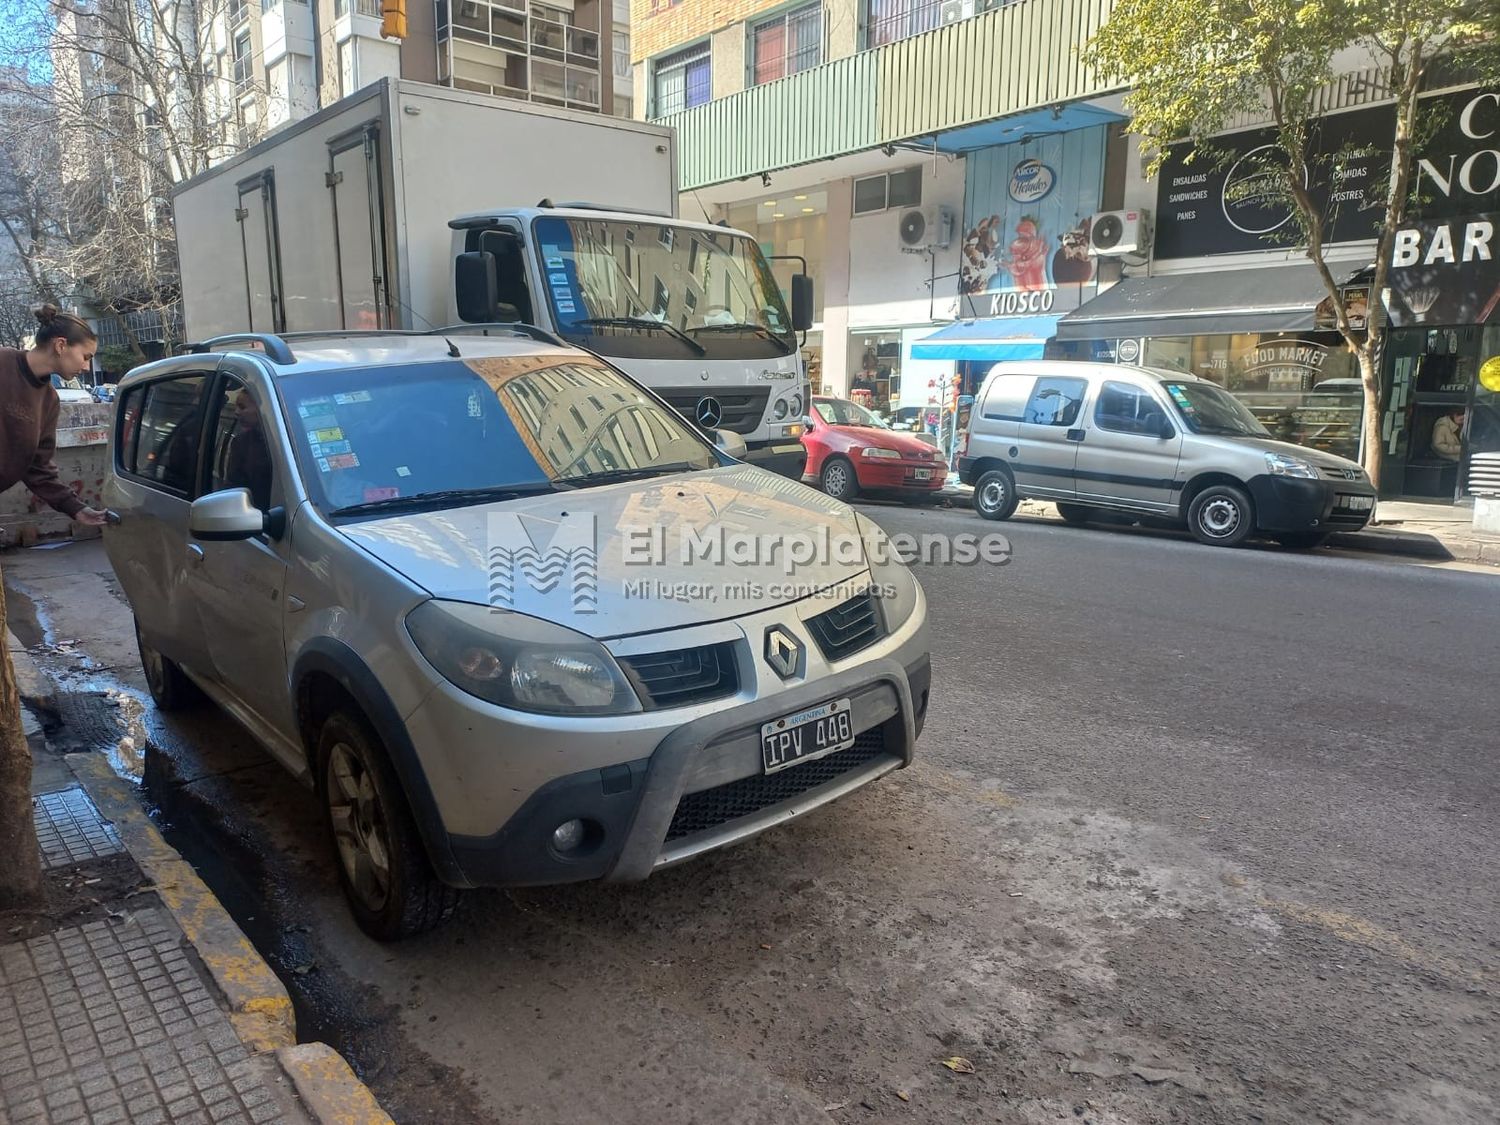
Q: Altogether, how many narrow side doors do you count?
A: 2